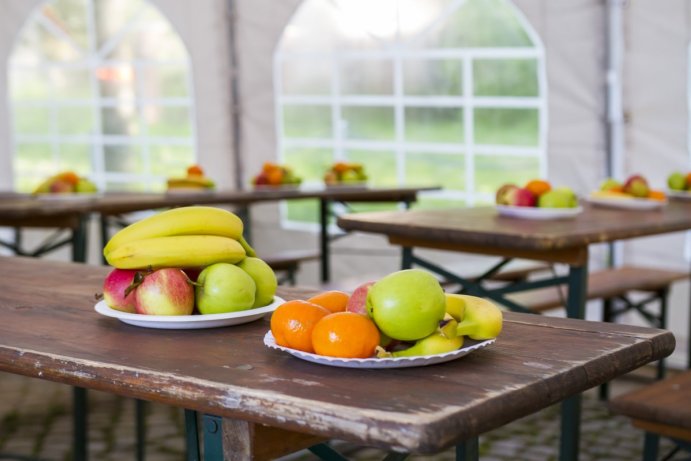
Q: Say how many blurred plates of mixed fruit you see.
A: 7